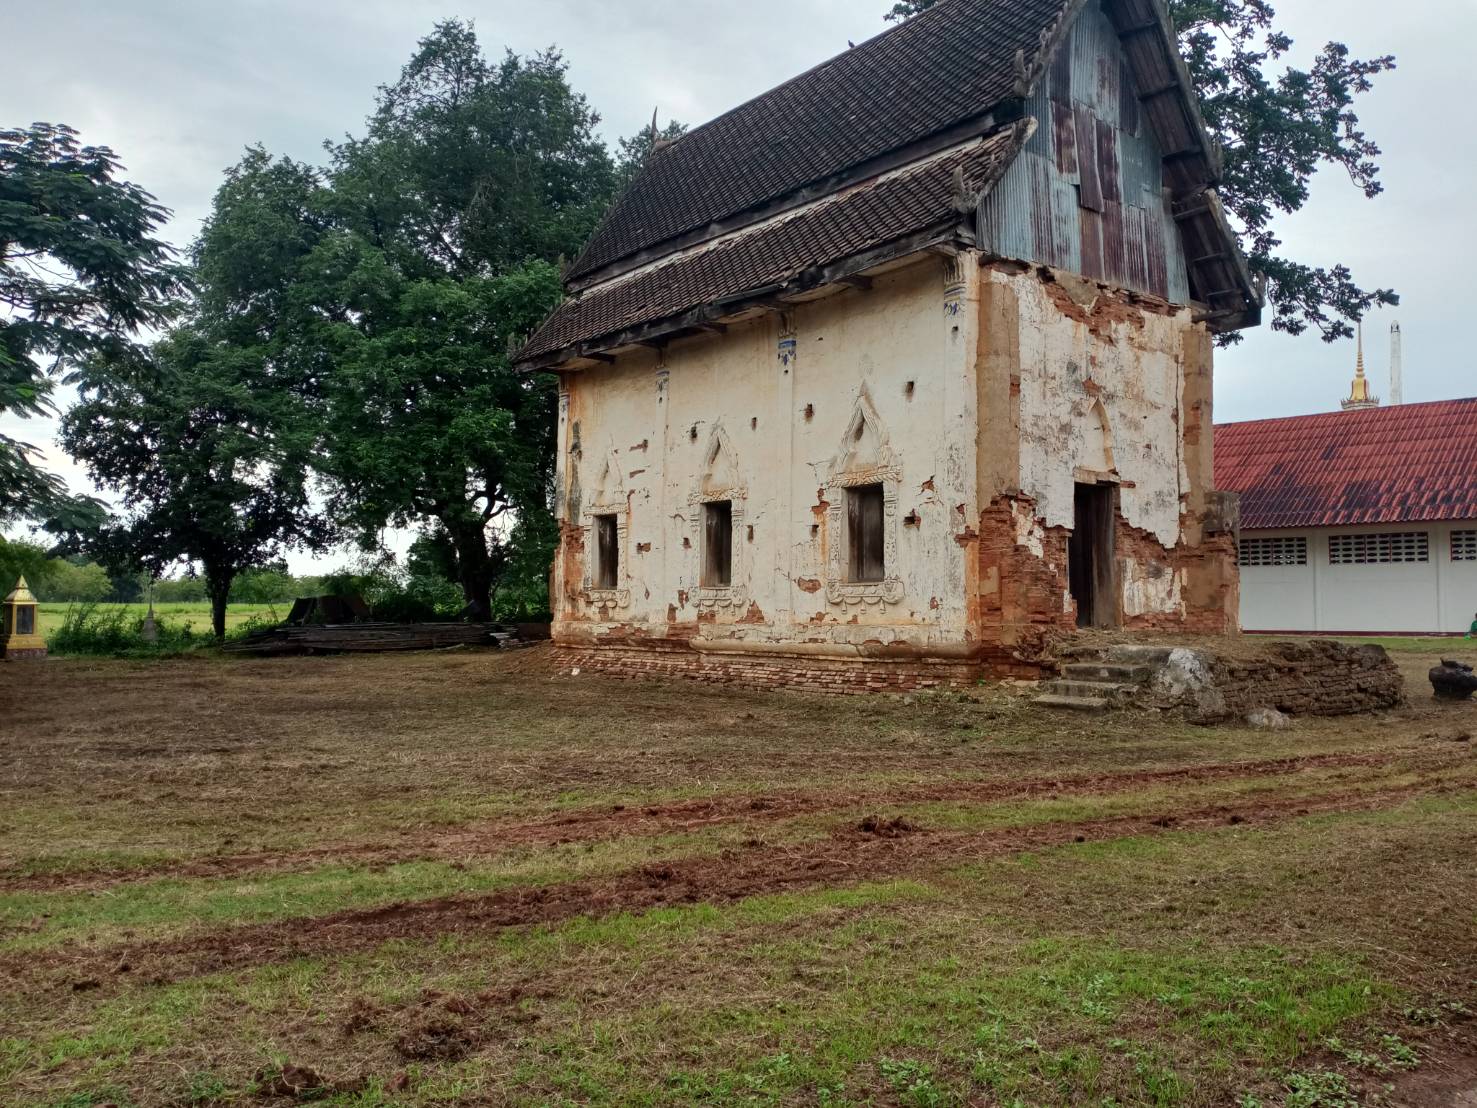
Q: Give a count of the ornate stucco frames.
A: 3